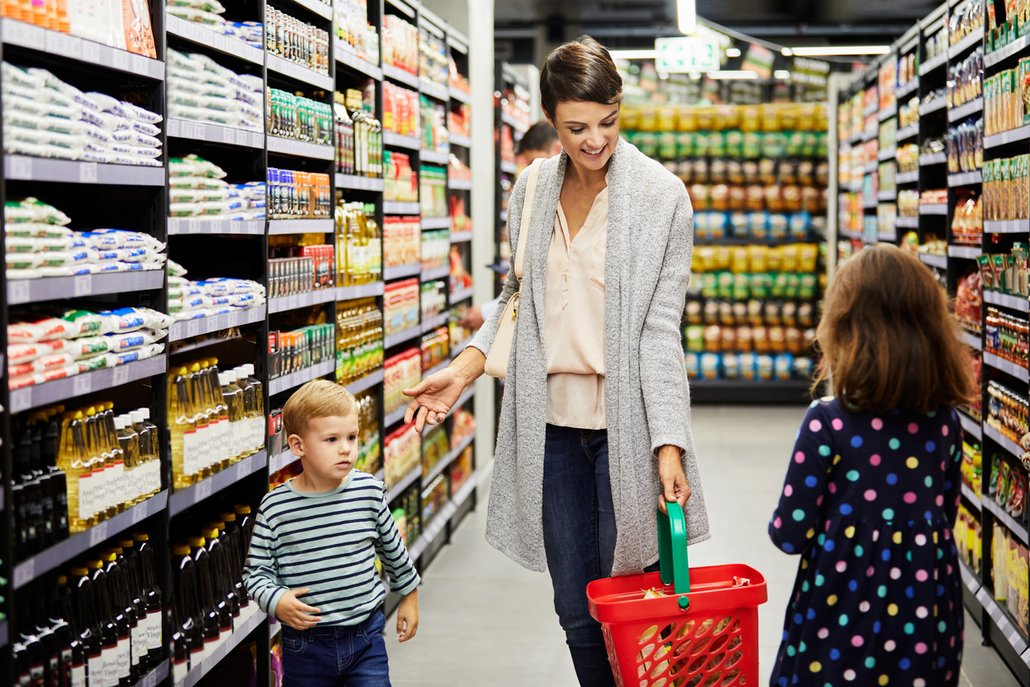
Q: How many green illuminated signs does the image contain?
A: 1